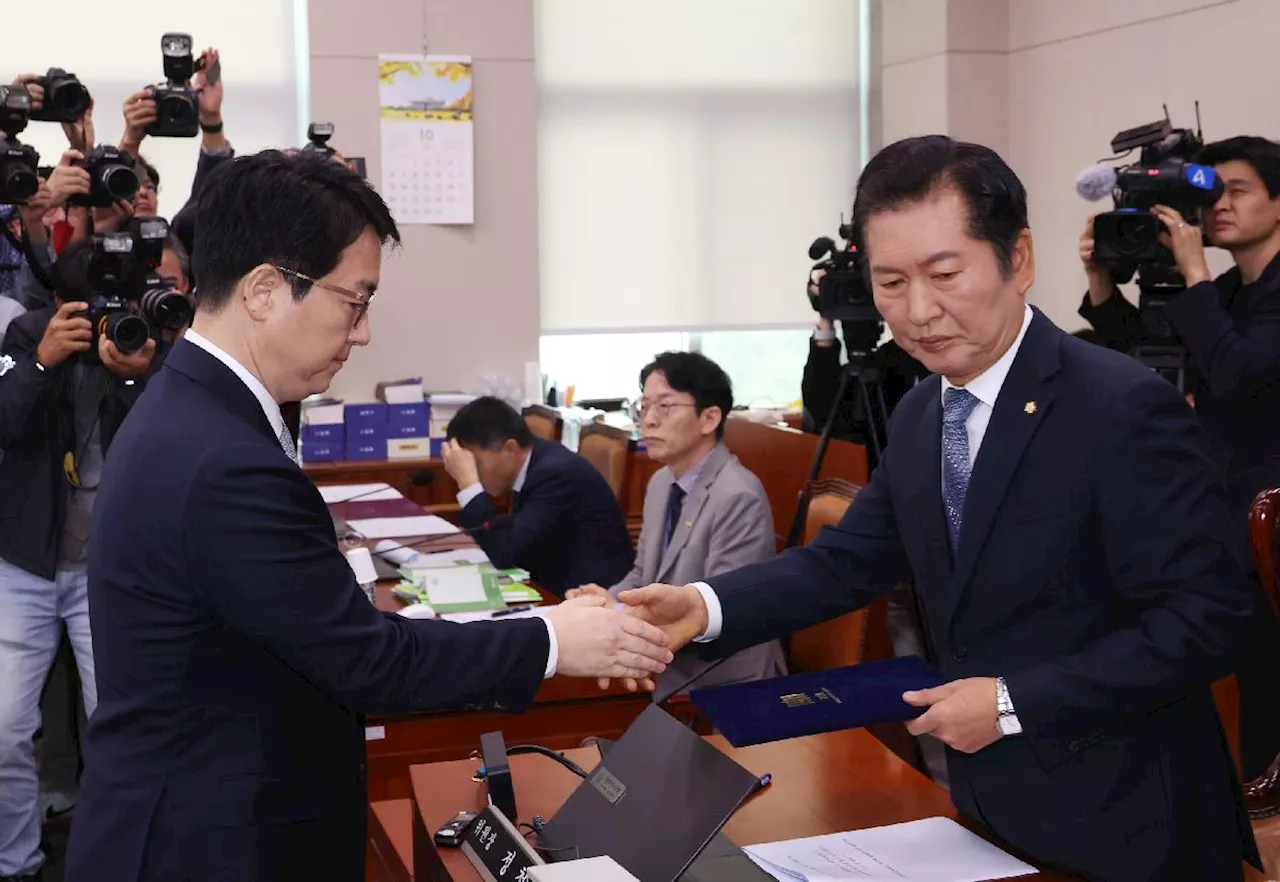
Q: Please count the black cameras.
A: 9